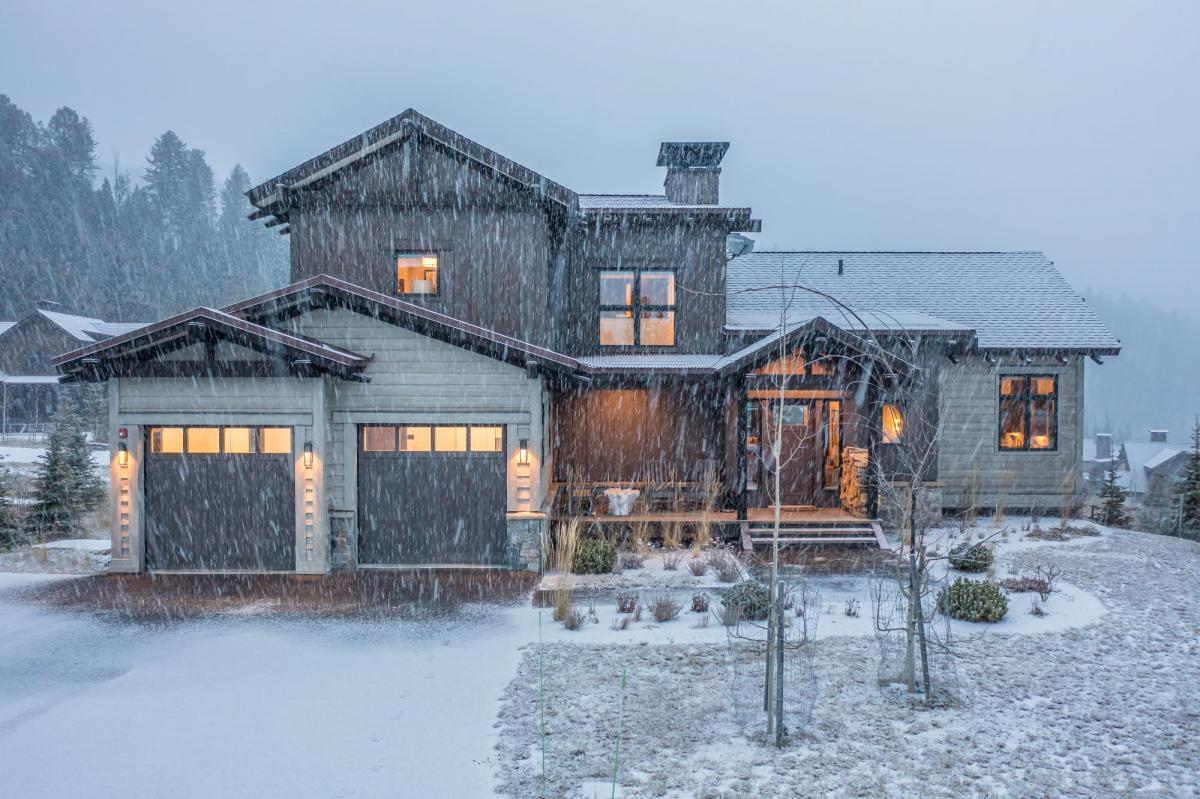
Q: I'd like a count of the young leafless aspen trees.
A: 2